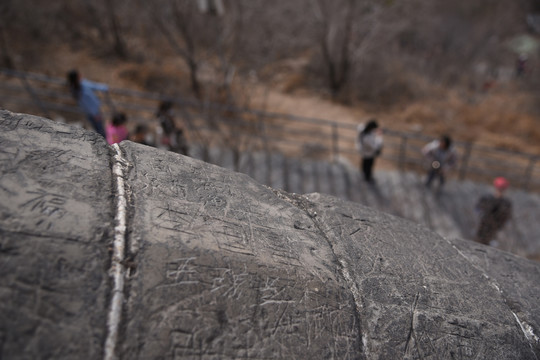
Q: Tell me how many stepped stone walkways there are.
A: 1